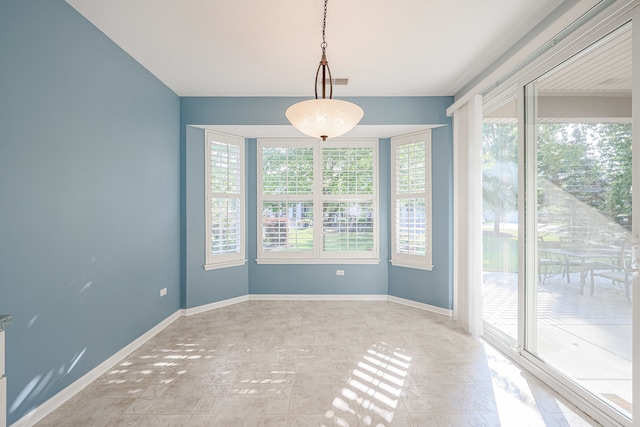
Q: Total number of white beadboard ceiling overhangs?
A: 1